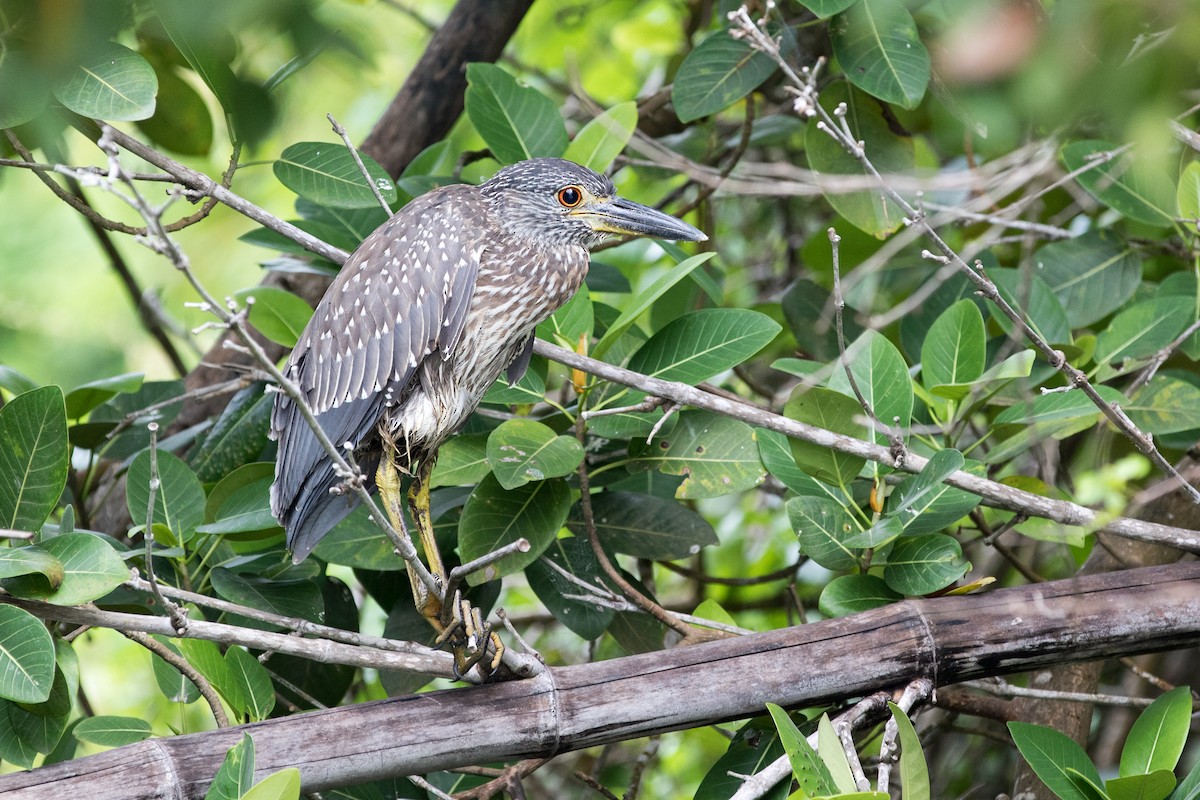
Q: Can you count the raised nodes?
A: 3